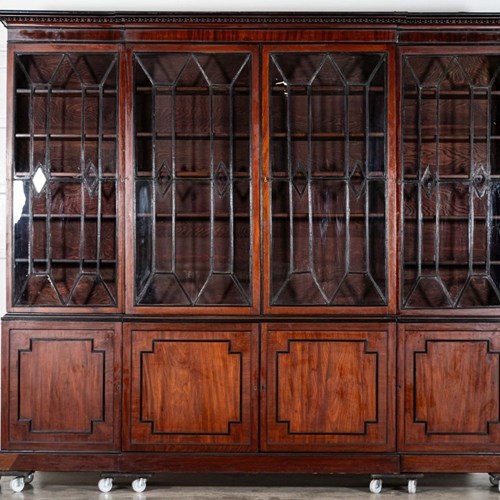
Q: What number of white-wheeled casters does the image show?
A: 5